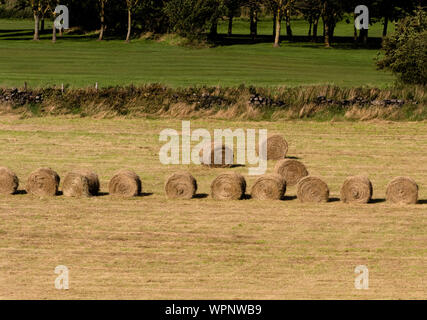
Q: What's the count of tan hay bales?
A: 13